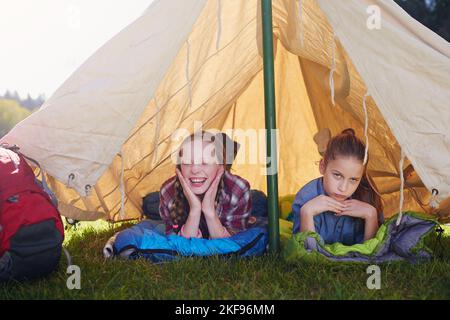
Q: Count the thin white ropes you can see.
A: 8